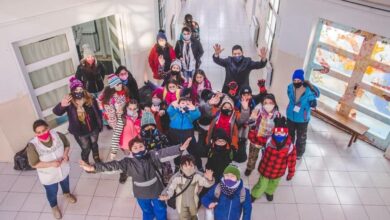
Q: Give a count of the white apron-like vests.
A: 1